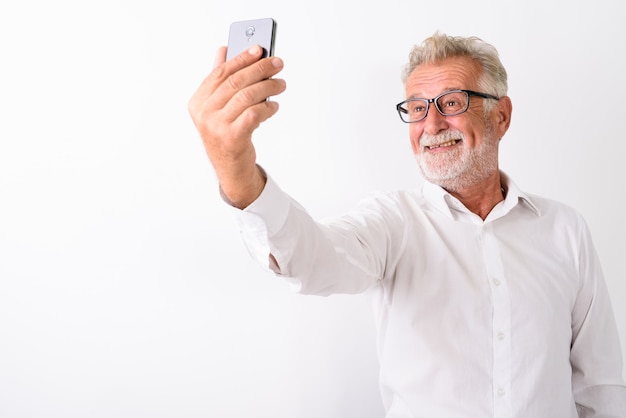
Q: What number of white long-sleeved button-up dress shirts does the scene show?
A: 1